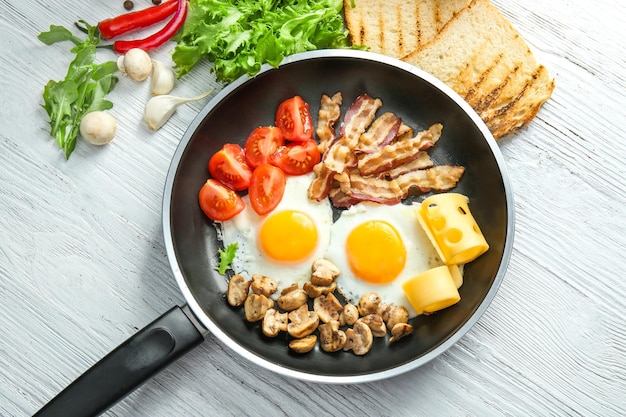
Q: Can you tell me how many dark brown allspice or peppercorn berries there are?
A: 2